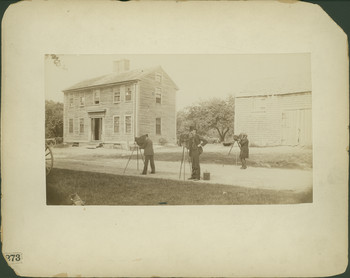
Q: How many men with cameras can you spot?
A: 3